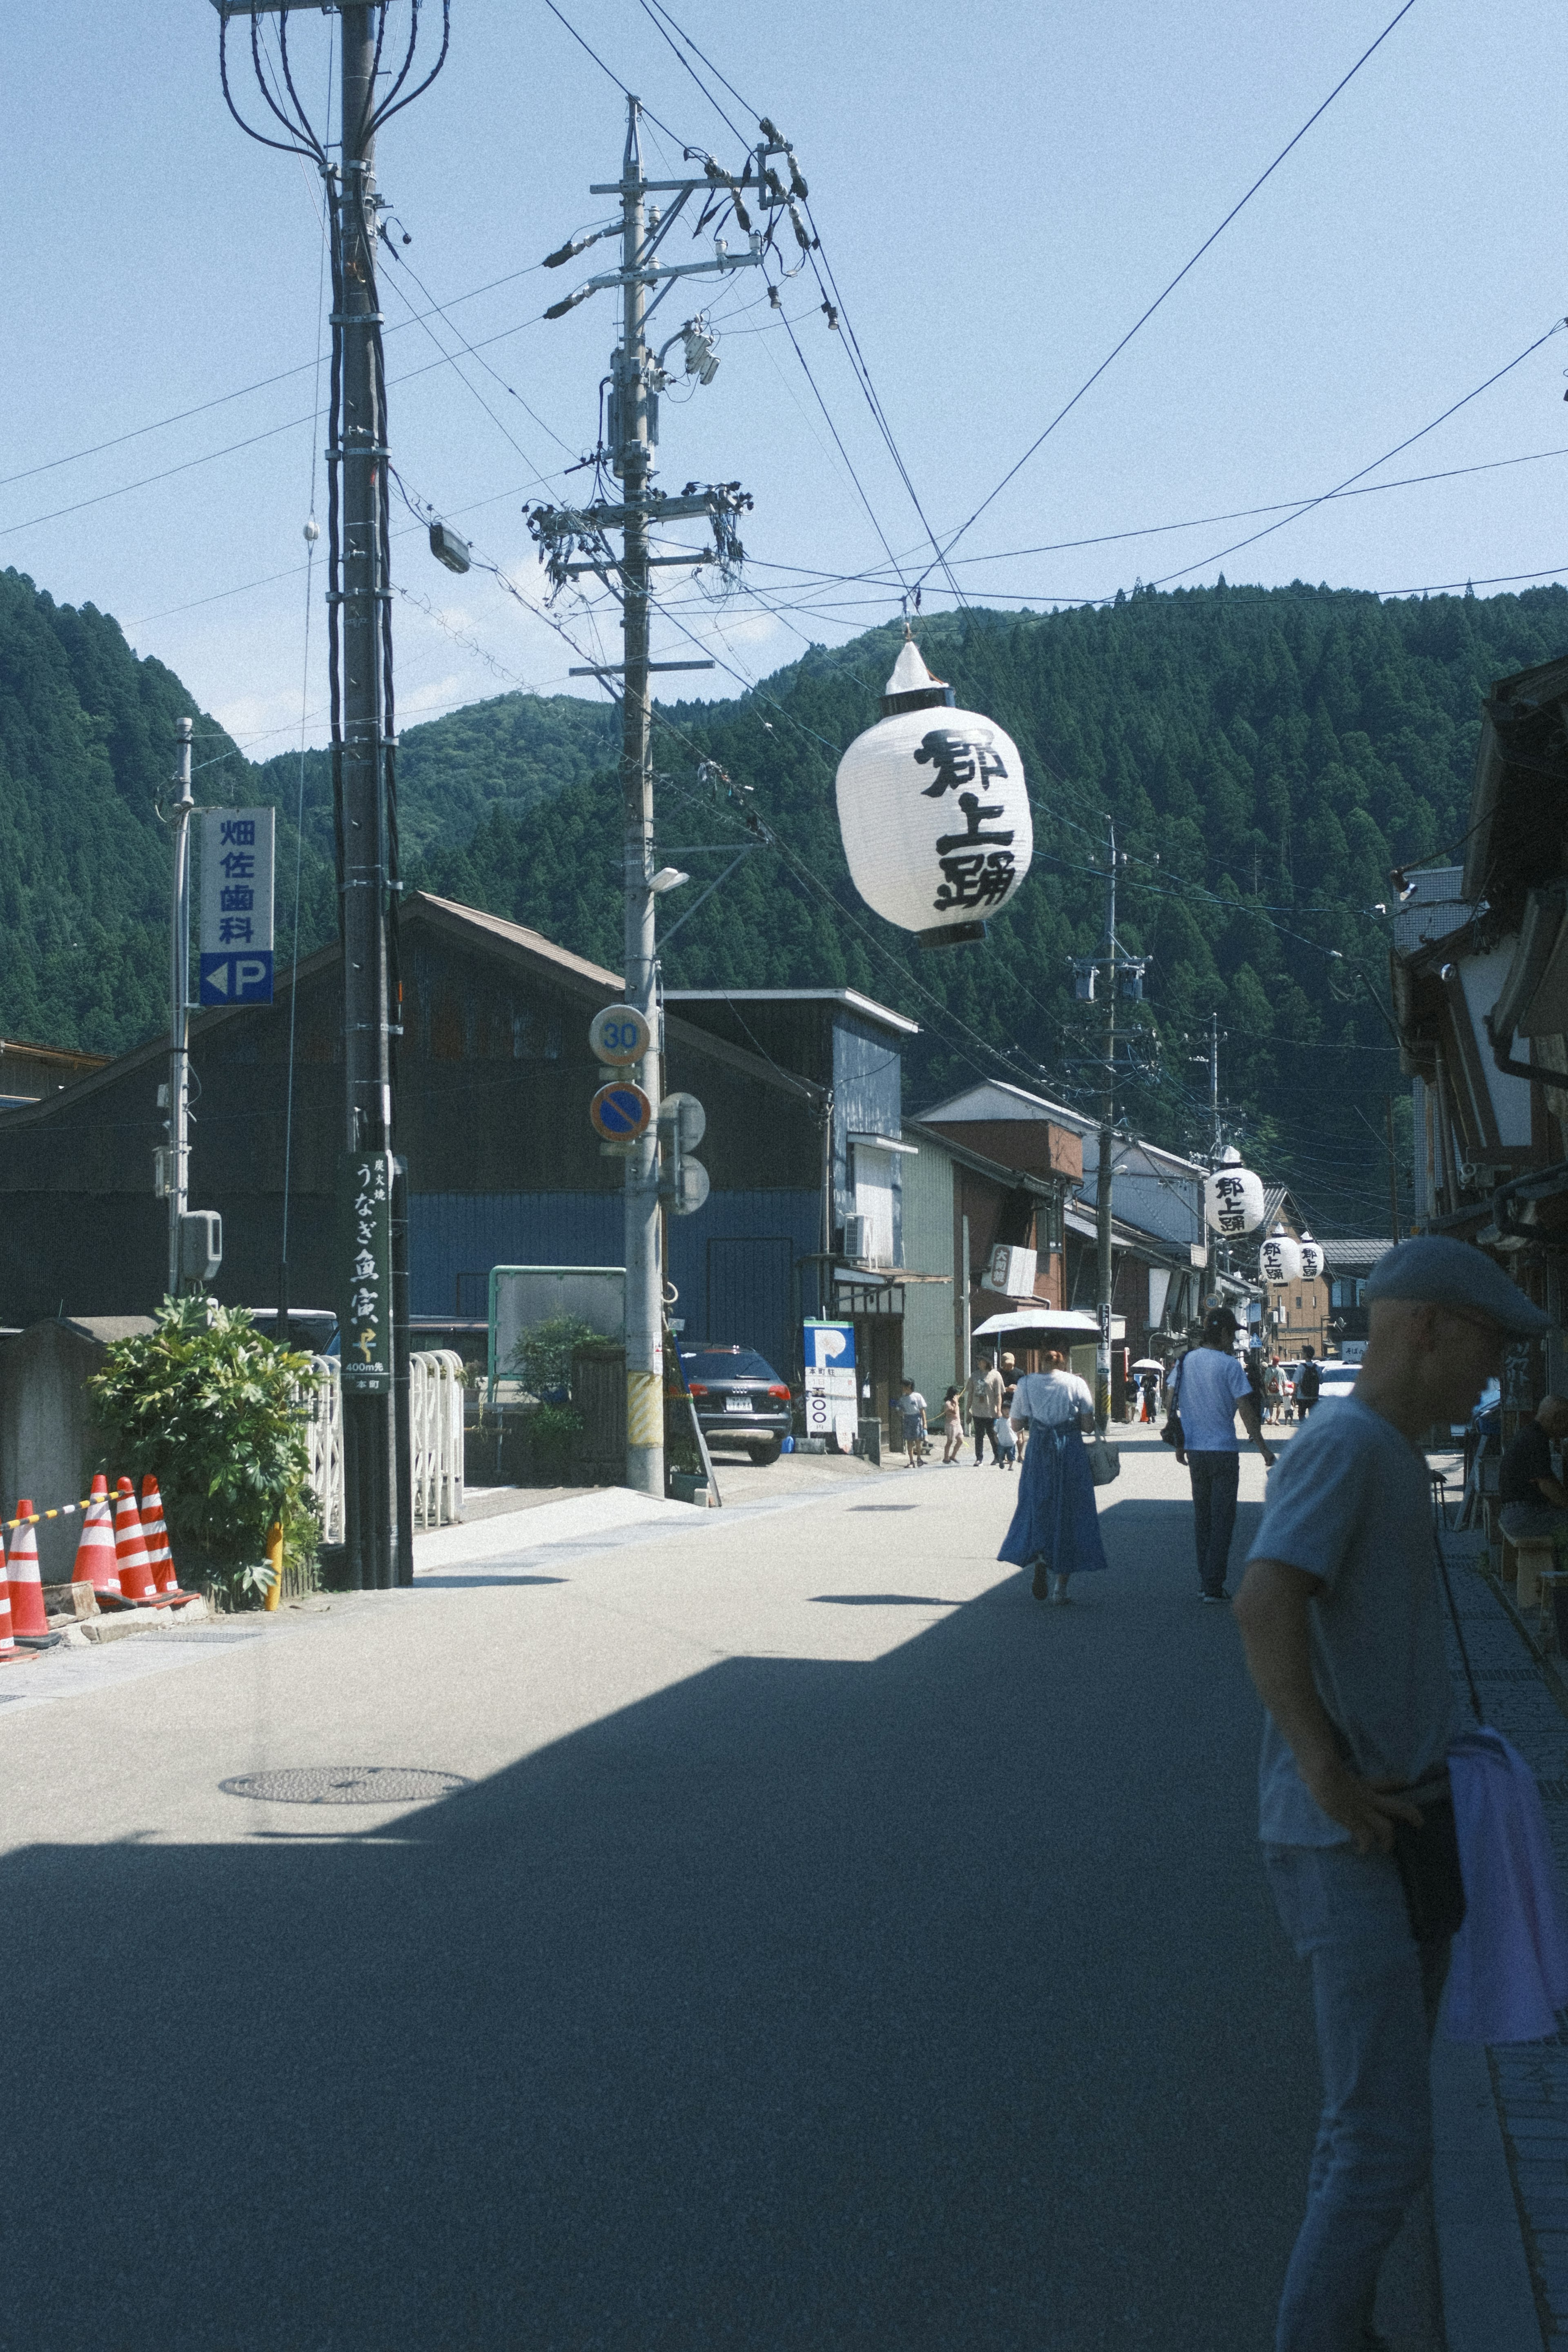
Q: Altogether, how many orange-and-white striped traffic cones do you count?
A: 5